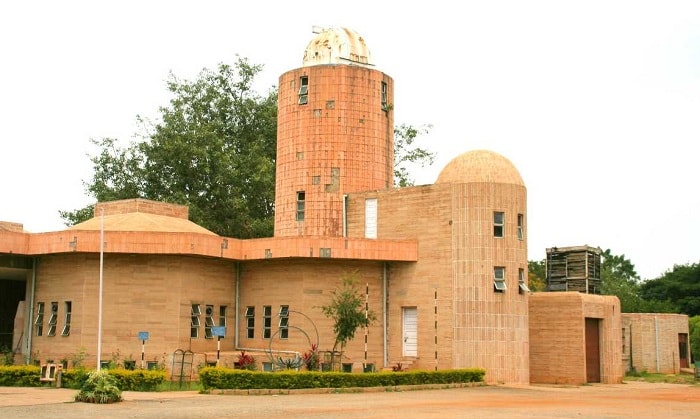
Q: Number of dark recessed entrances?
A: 3